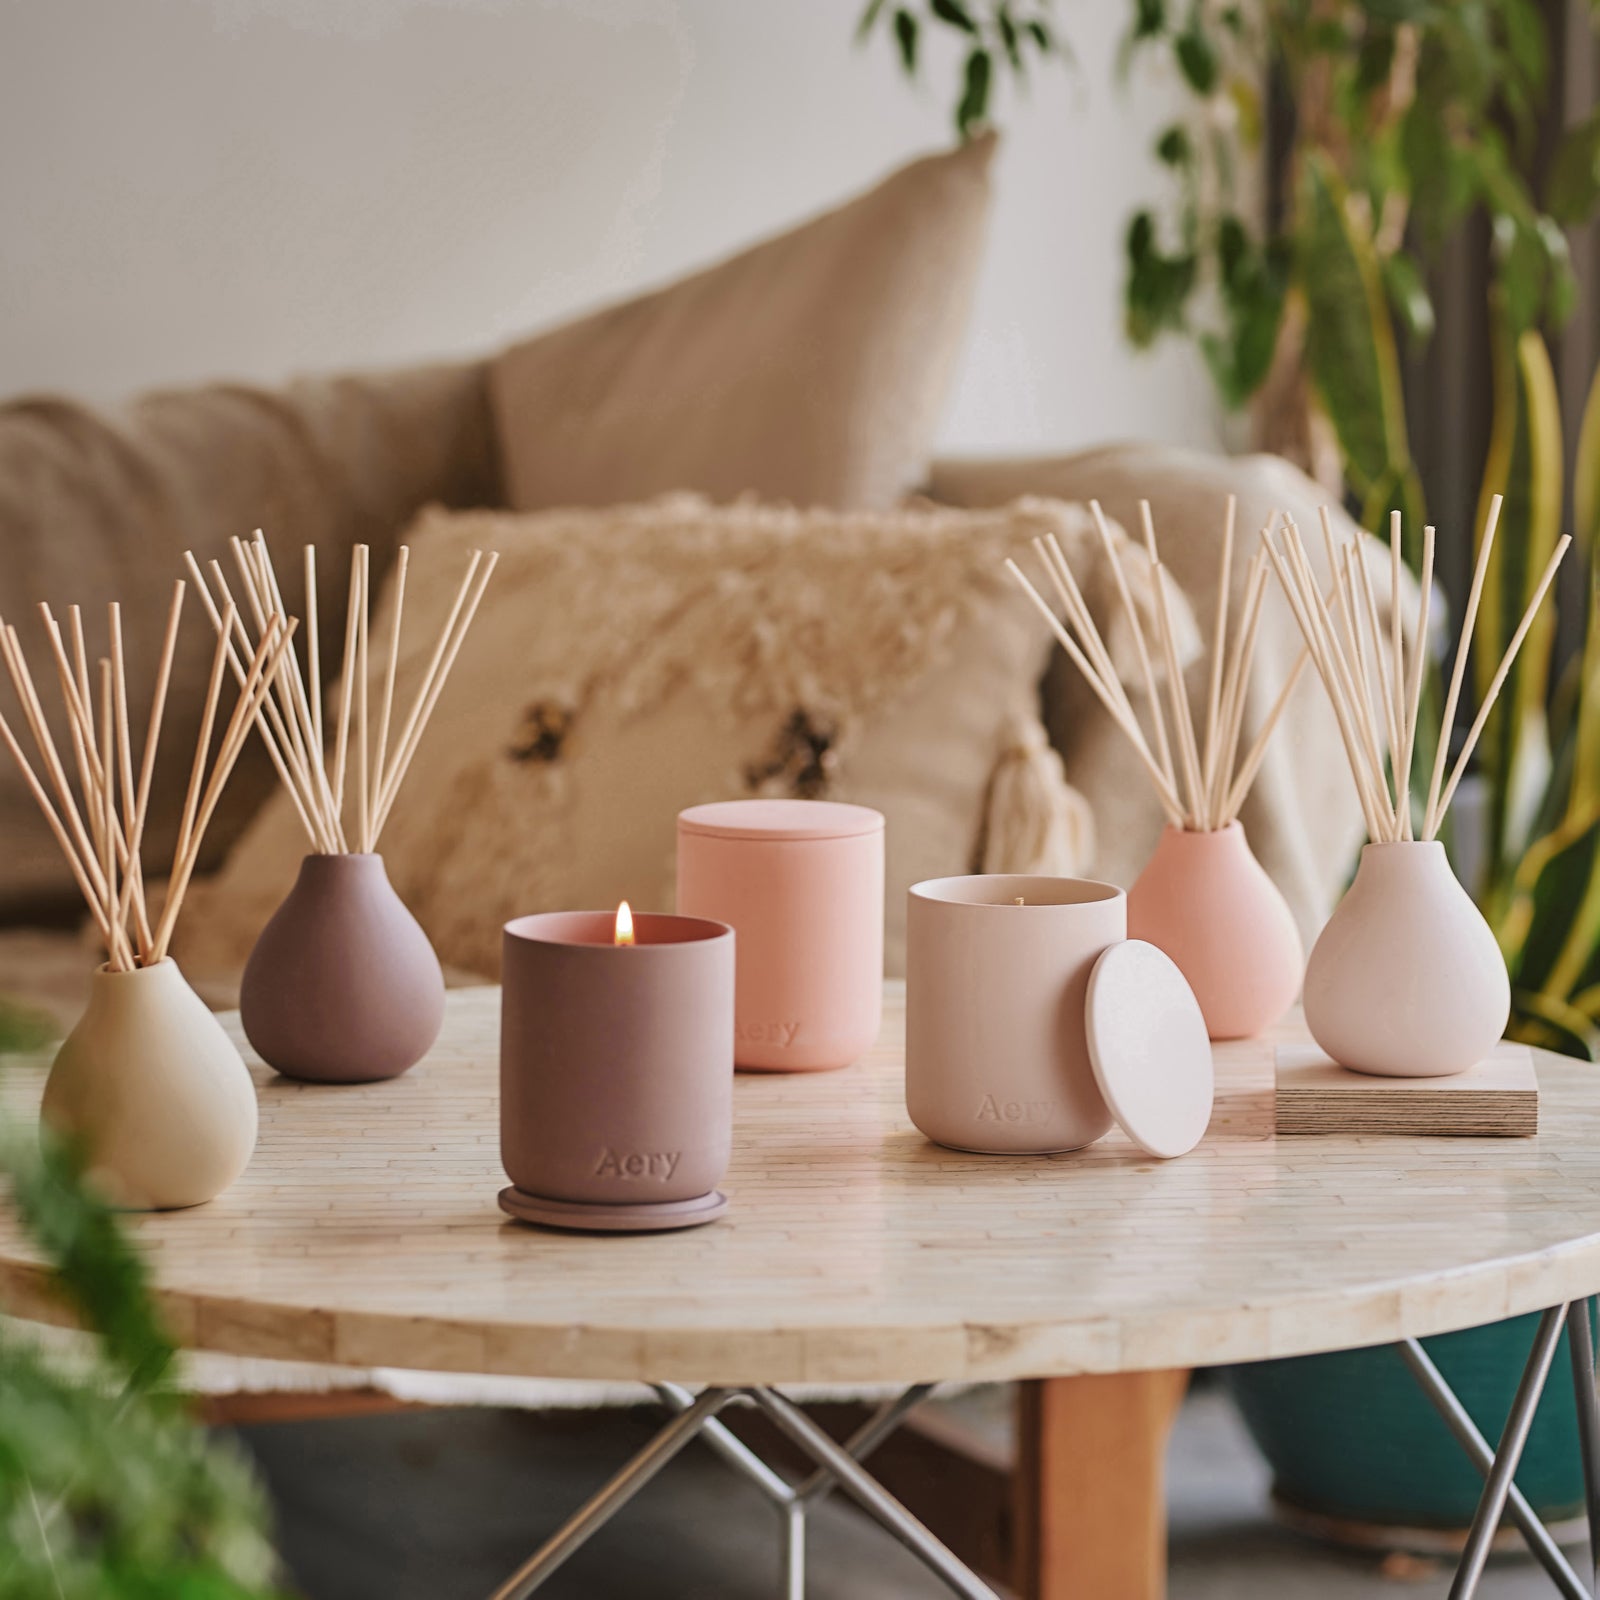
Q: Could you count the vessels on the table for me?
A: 7